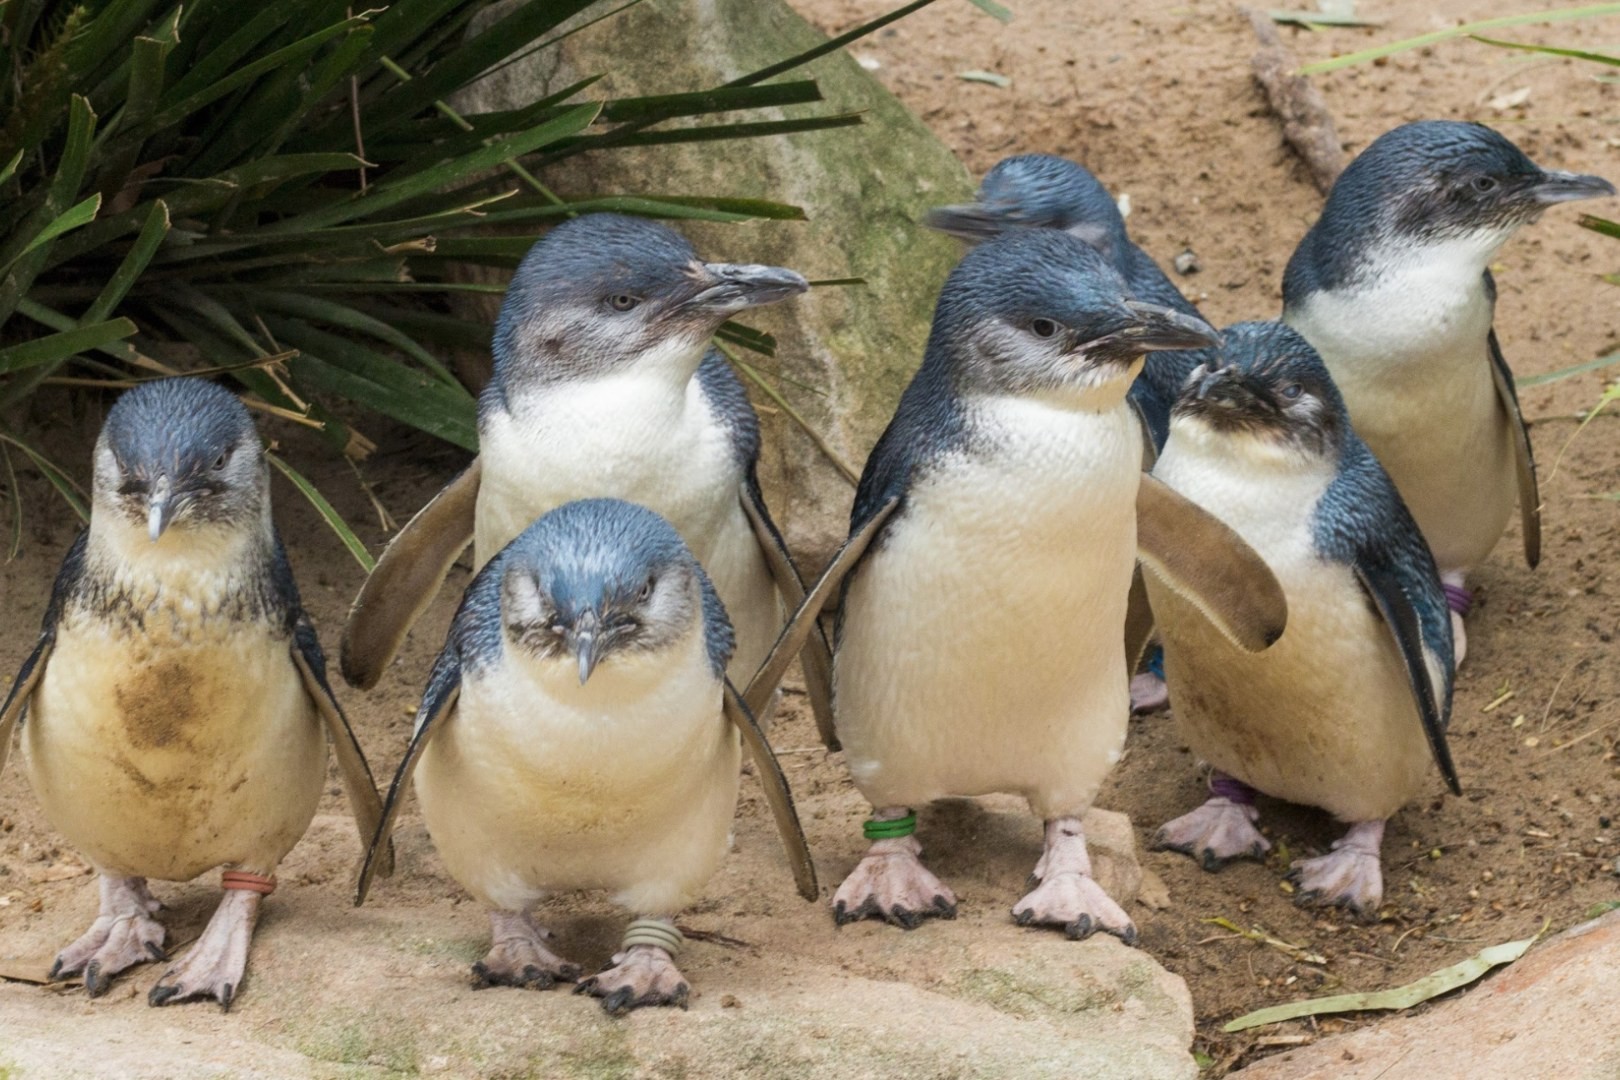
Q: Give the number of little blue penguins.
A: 7